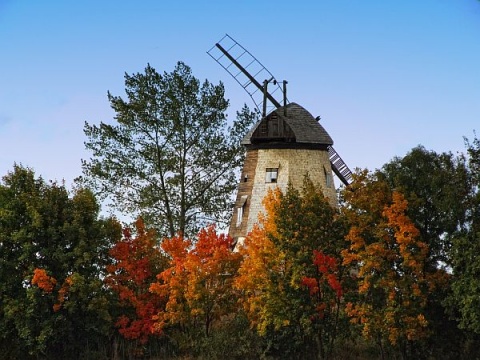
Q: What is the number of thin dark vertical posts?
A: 2